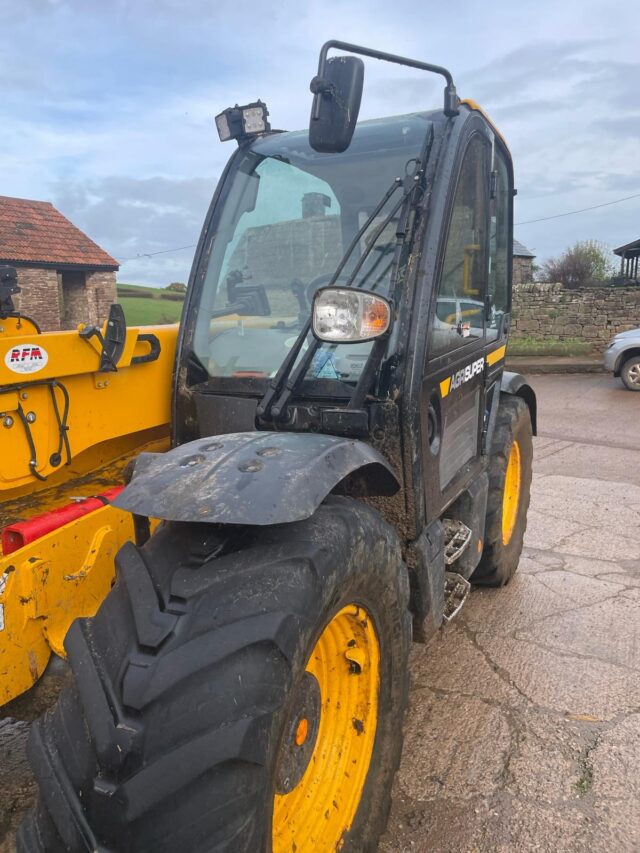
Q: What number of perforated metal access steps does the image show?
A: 2